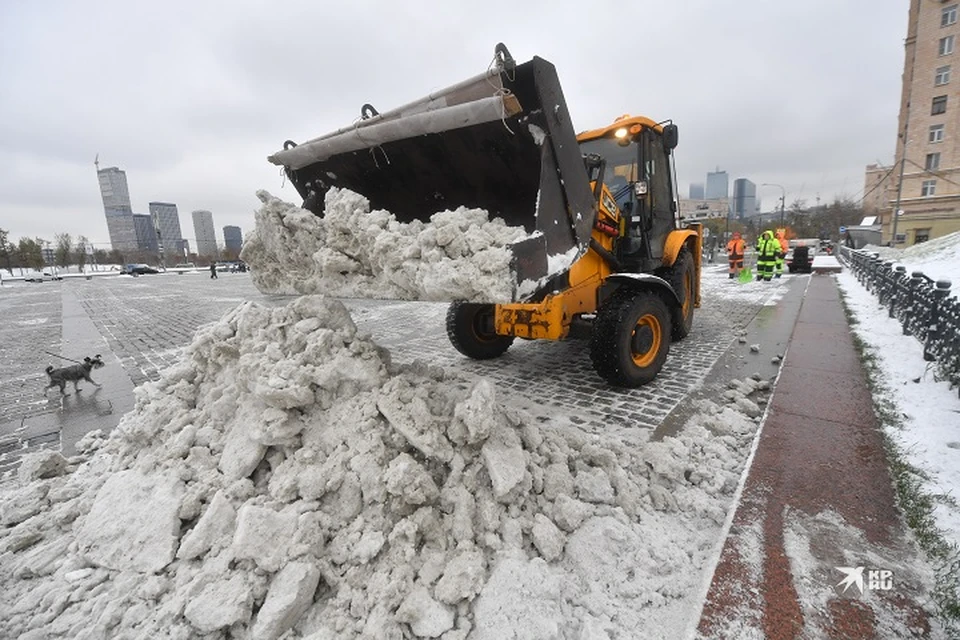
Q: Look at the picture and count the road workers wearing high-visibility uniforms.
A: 3